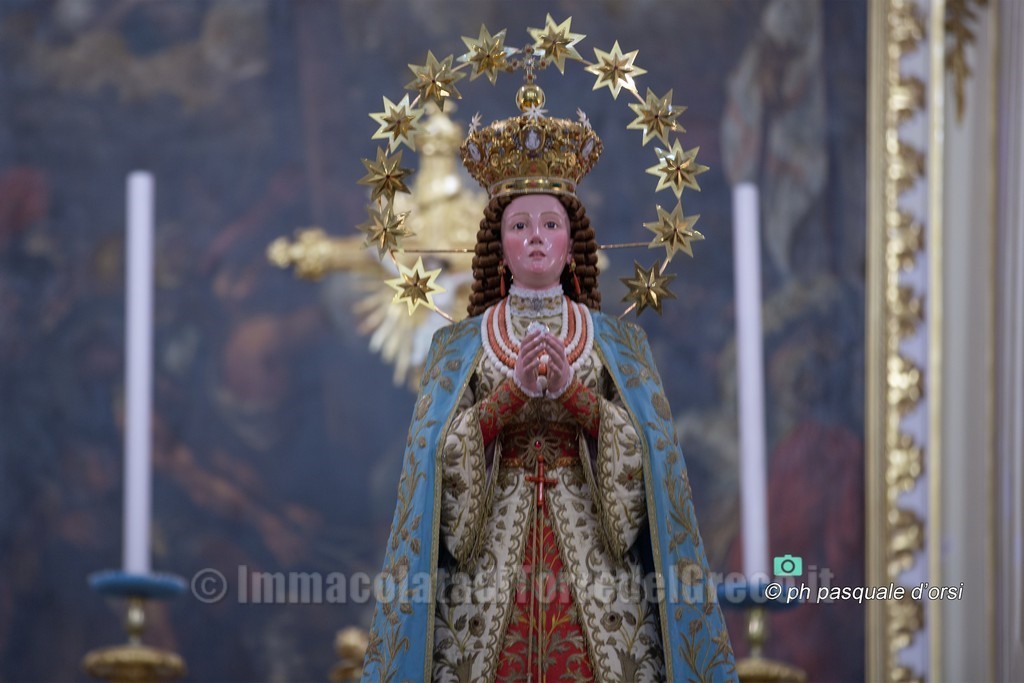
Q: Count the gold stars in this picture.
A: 12